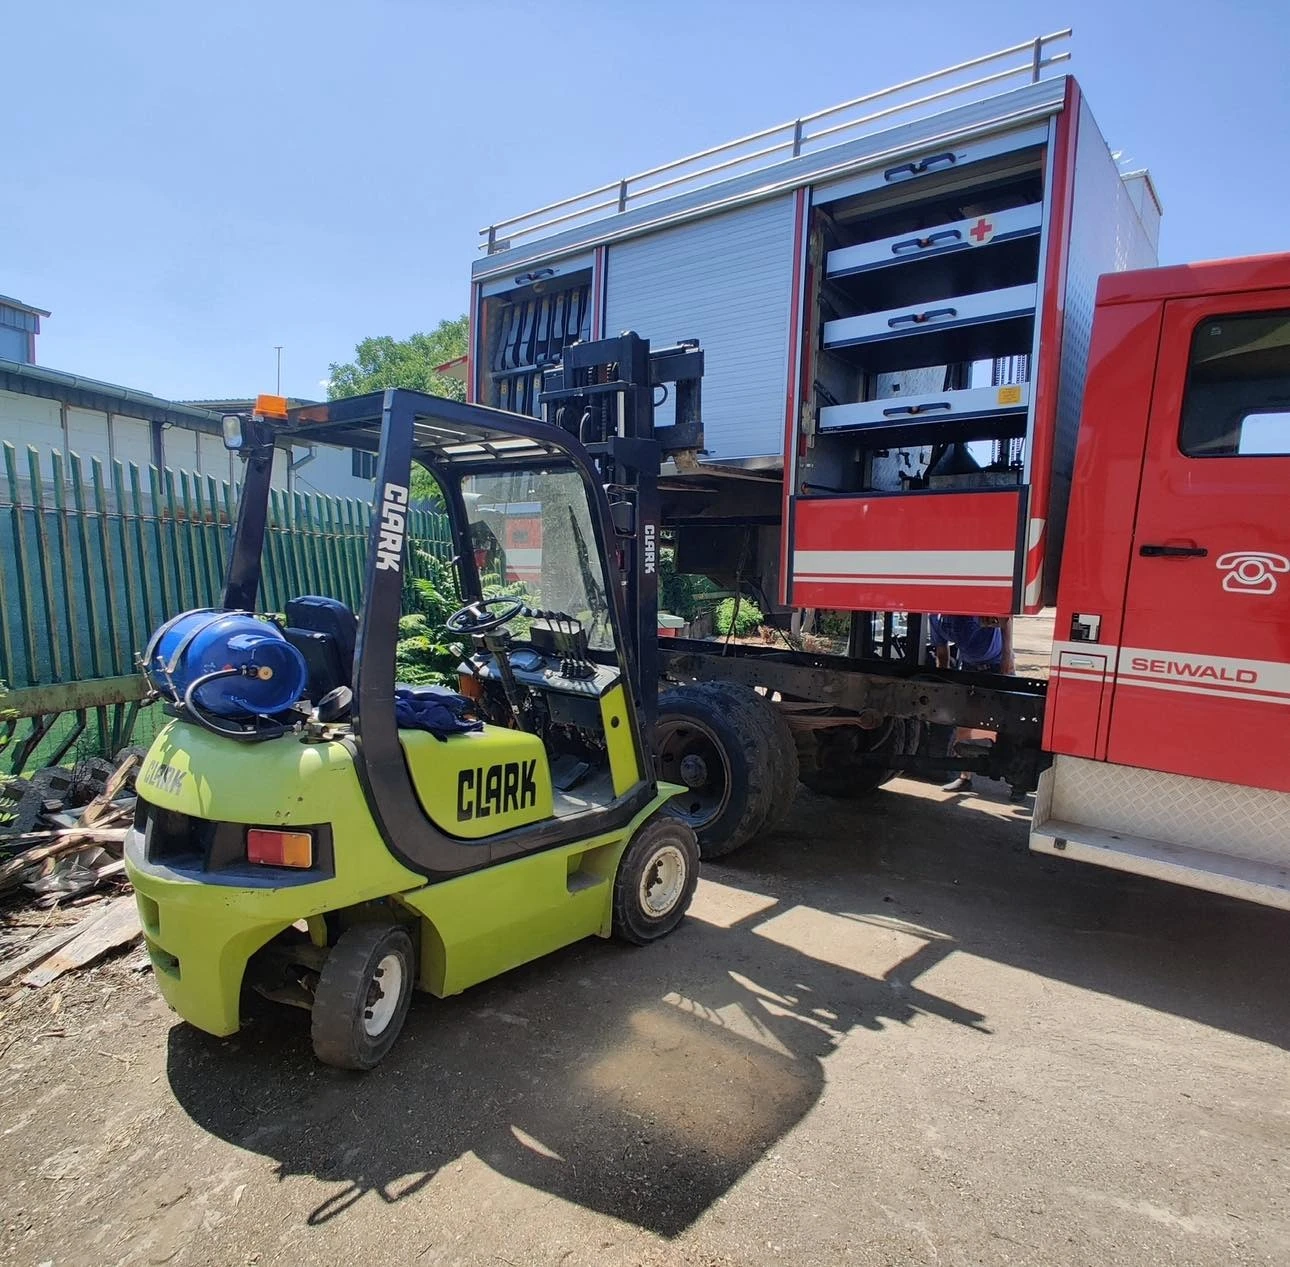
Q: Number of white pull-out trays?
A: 3